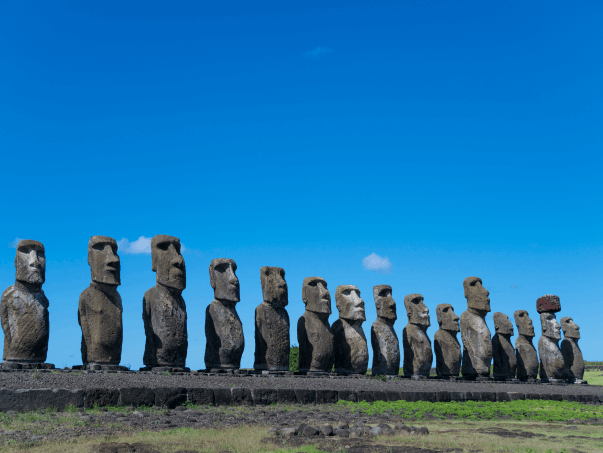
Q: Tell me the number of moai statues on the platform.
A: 15